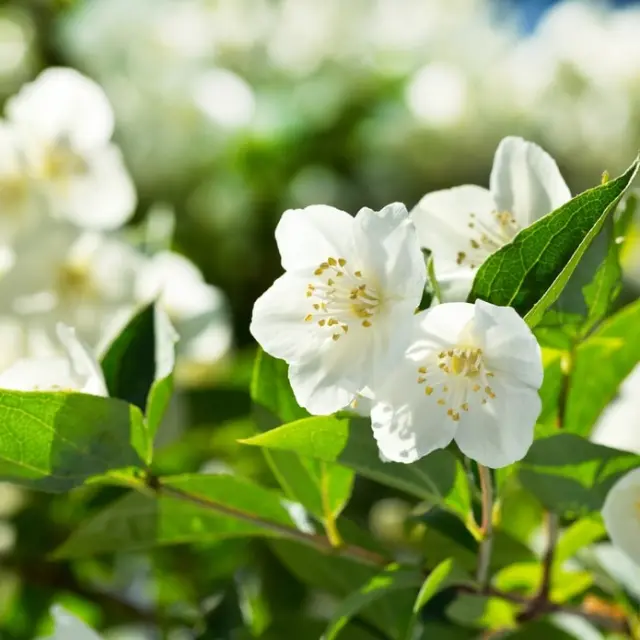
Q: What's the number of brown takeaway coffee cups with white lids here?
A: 0